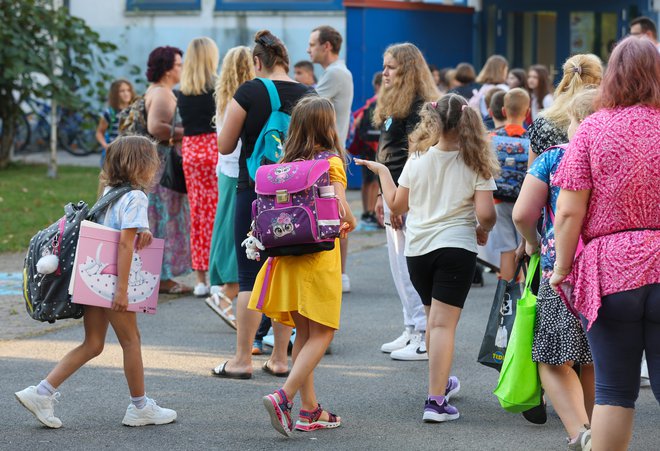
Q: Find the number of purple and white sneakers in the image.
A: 2